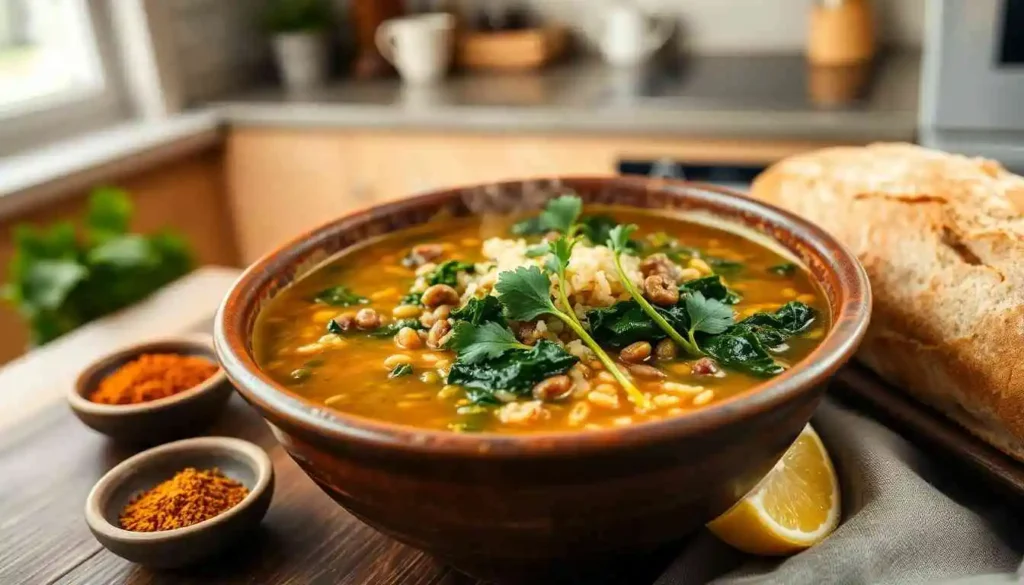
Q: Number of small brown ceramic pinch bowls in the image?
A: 2